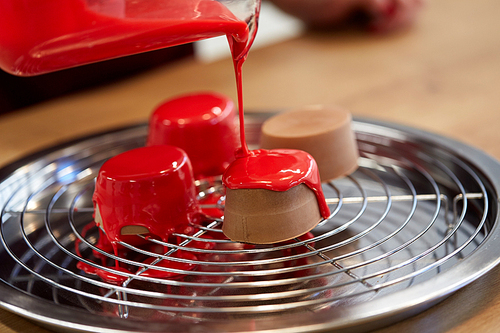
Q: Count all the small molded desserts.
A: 4